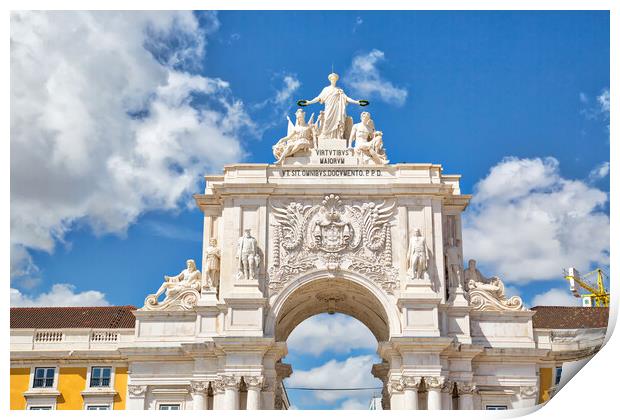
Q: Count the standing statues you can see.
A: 5